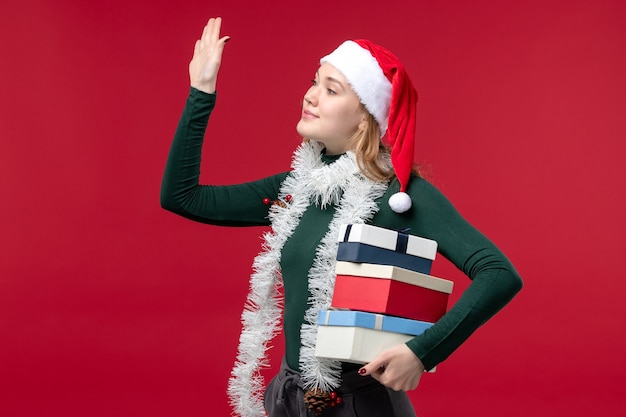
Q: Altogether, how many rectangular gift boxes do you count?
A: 3